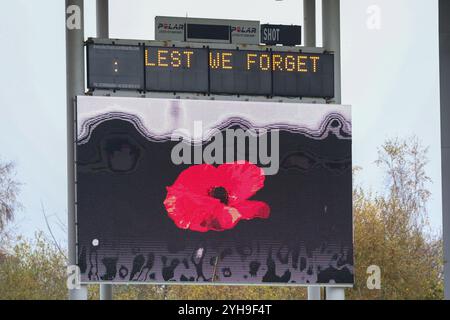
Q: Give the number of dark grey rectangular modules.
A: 4